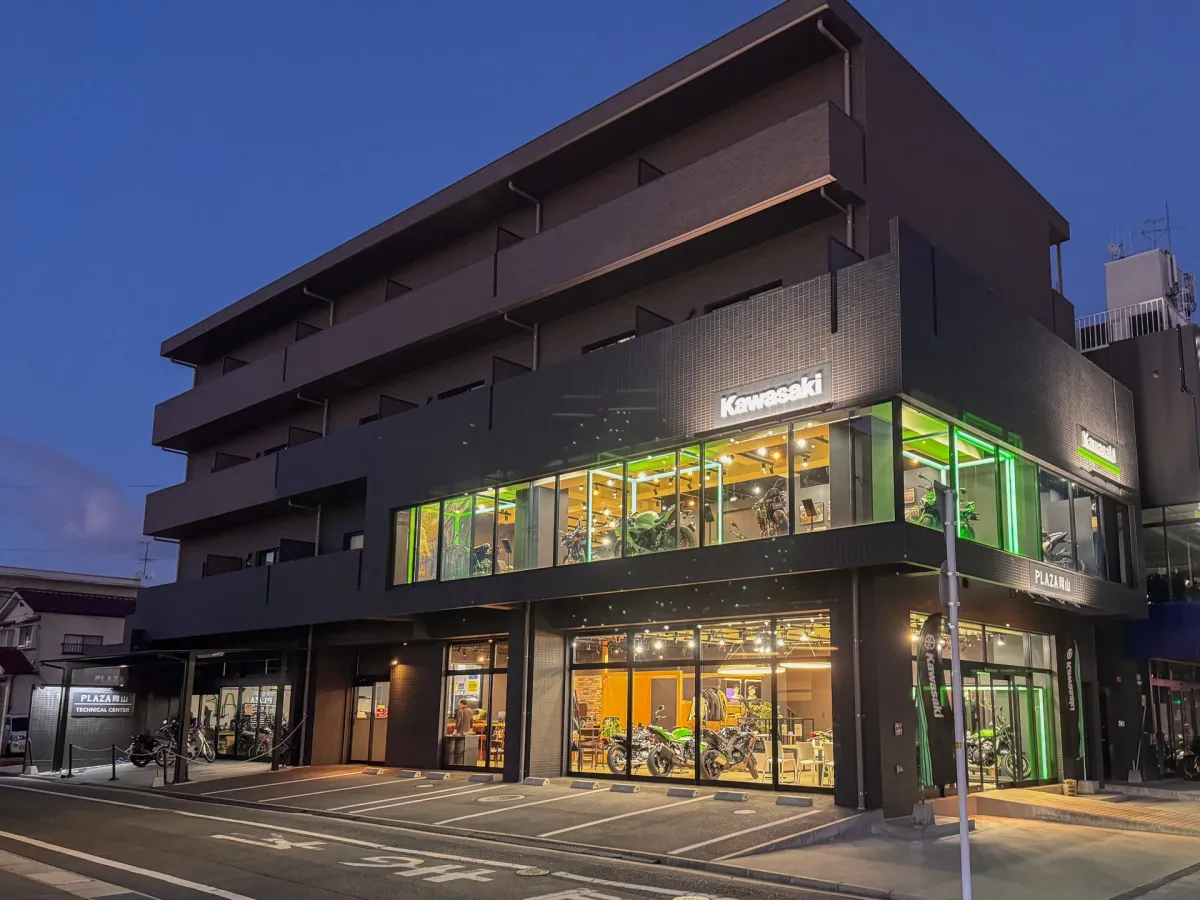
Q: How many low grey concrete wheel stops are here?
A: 10